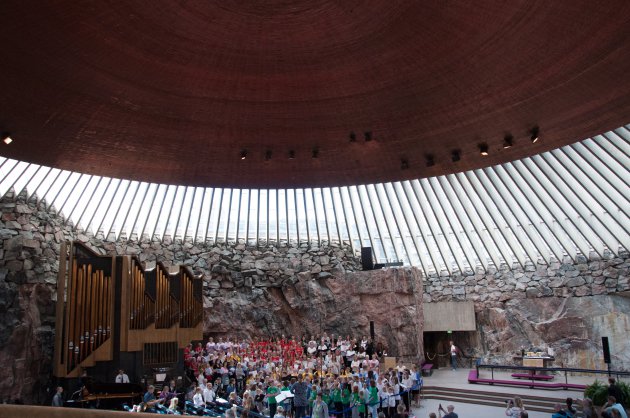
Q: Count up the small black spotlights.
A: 13